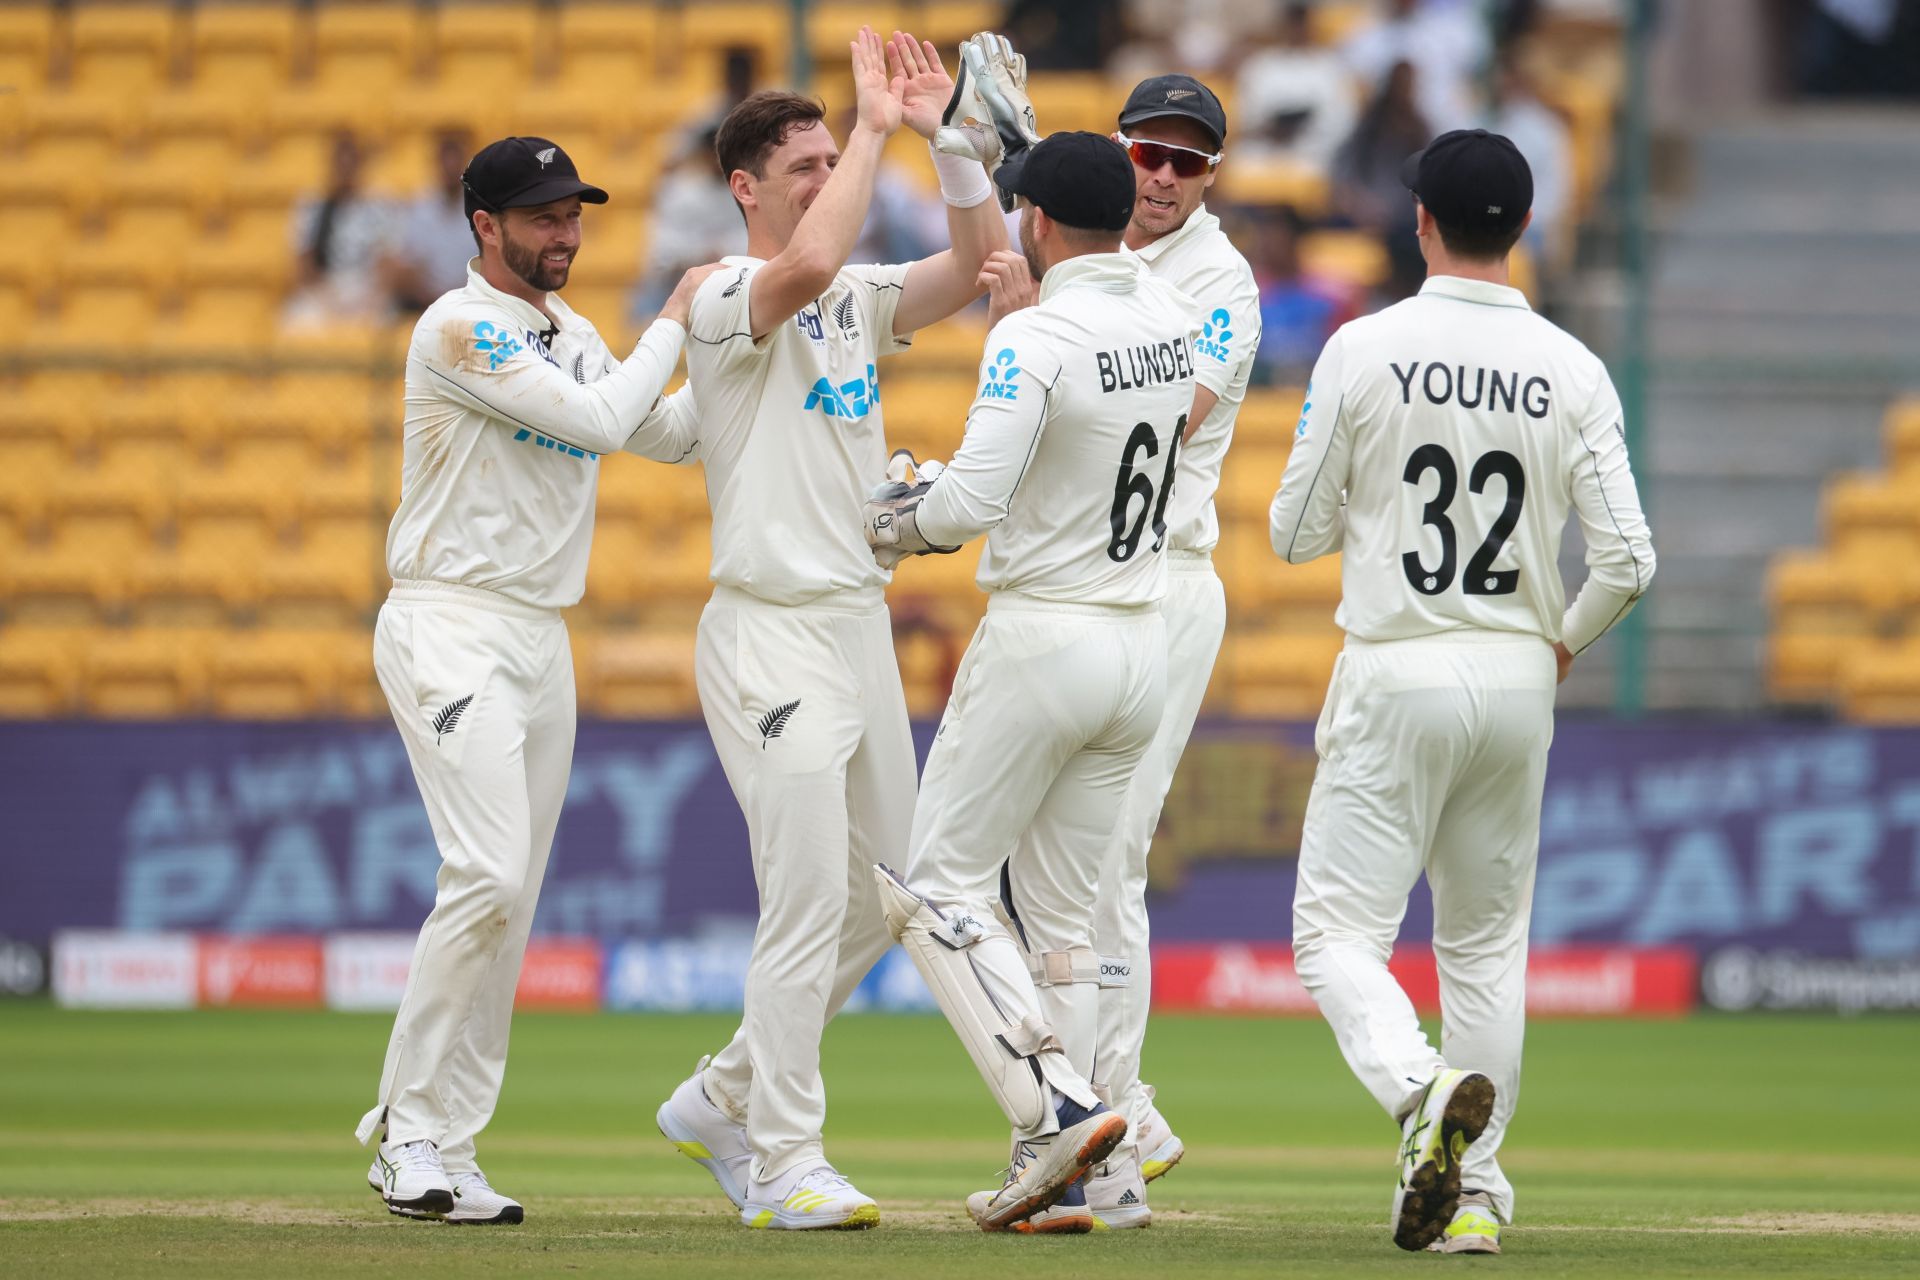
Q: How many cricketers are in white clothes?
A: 5